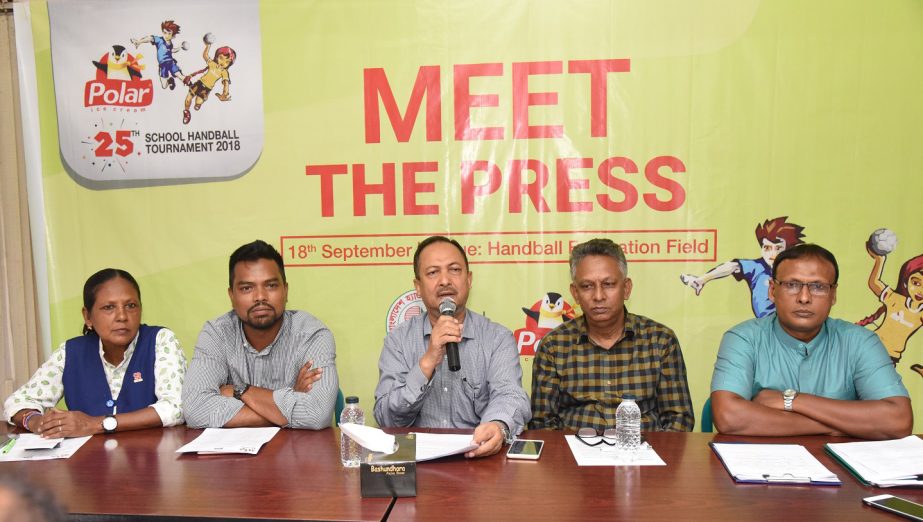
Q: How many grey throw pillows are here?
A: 0